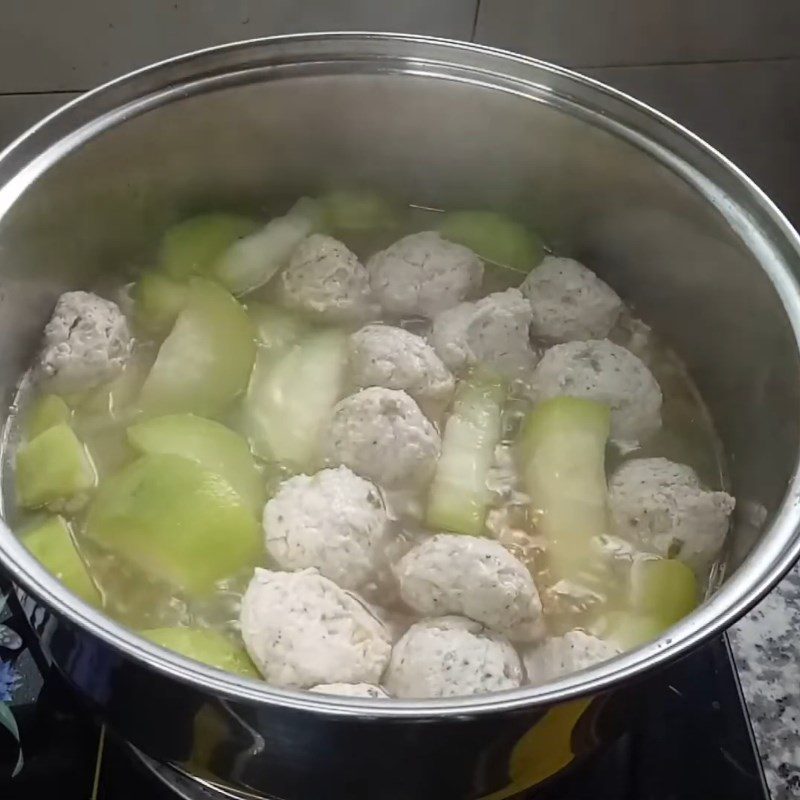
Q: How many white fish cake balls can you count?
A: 15